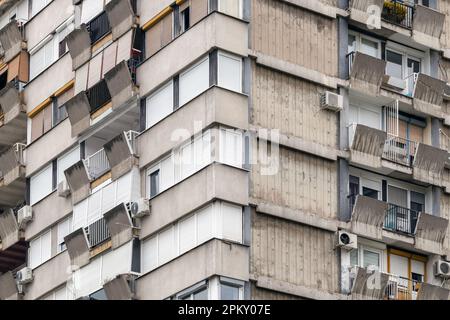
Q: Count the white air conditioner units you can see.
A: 7